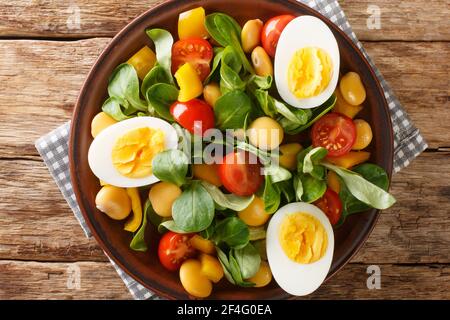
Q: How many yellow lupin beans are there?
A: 12